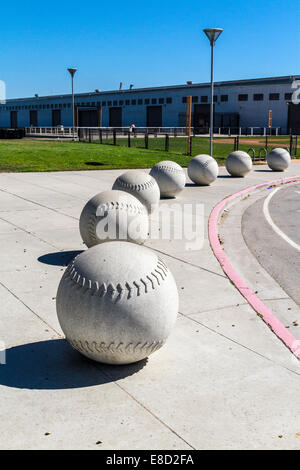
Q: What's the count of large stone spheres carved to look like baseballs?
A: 7